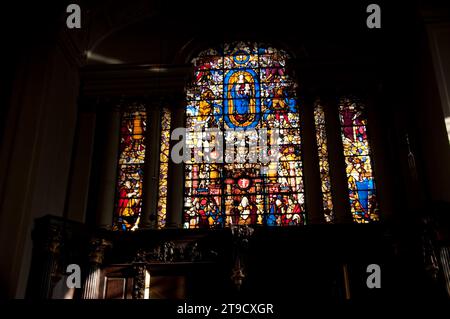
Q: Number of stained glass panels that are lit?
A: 5